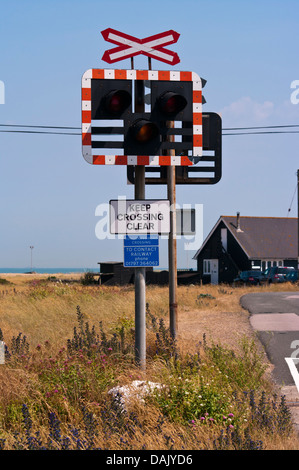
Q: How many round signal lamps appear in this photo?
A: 3